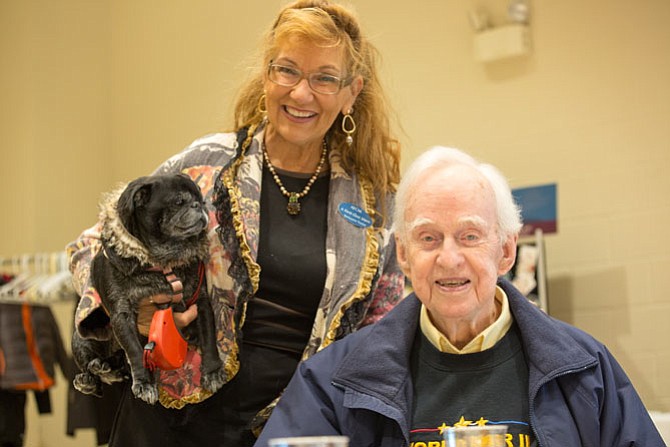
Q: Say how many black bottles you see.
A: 0